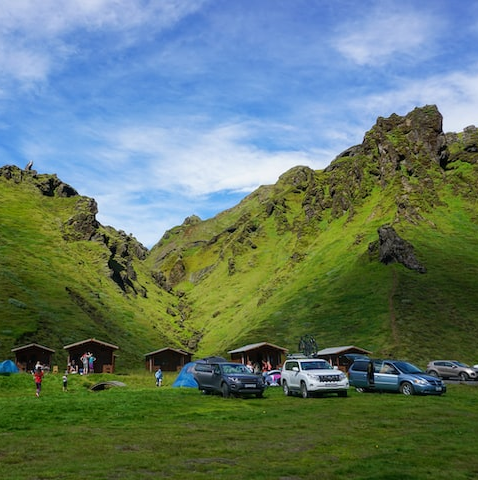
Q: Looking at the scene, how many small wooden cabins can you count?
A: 5